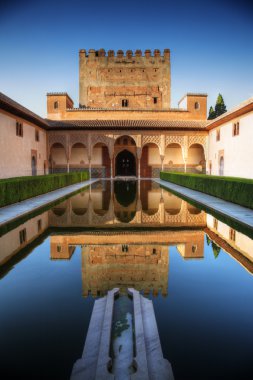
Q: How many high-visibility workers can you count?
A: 0